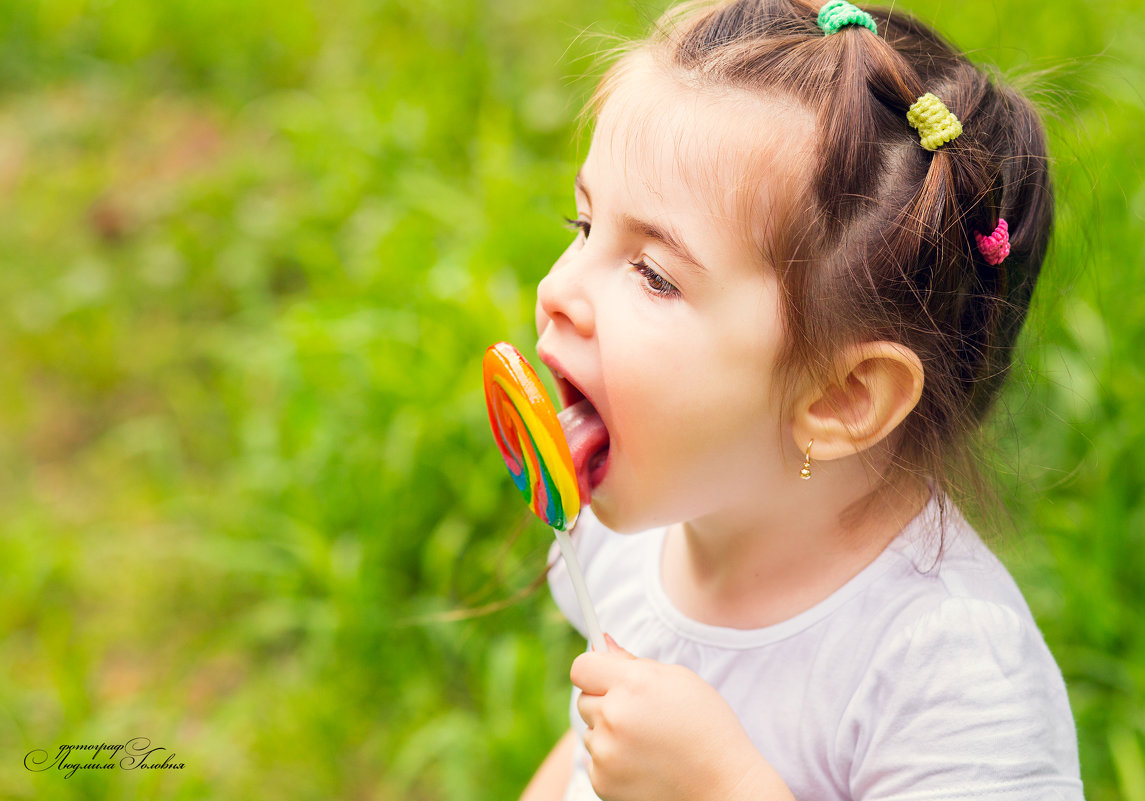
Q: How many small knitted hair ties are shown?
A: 3